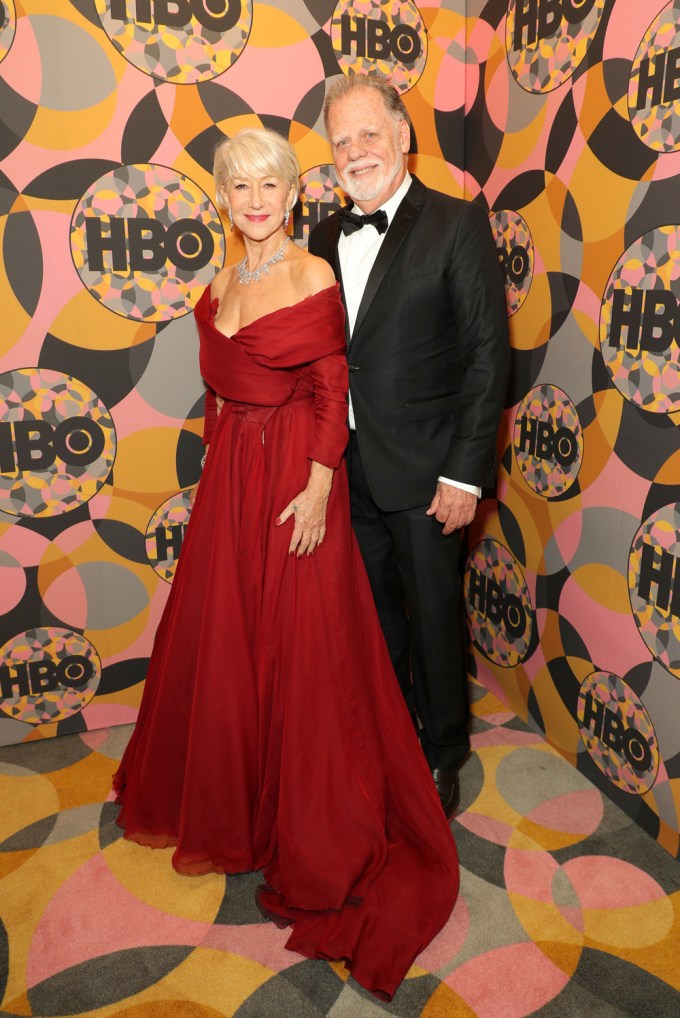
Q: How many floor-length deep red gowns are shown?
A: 1